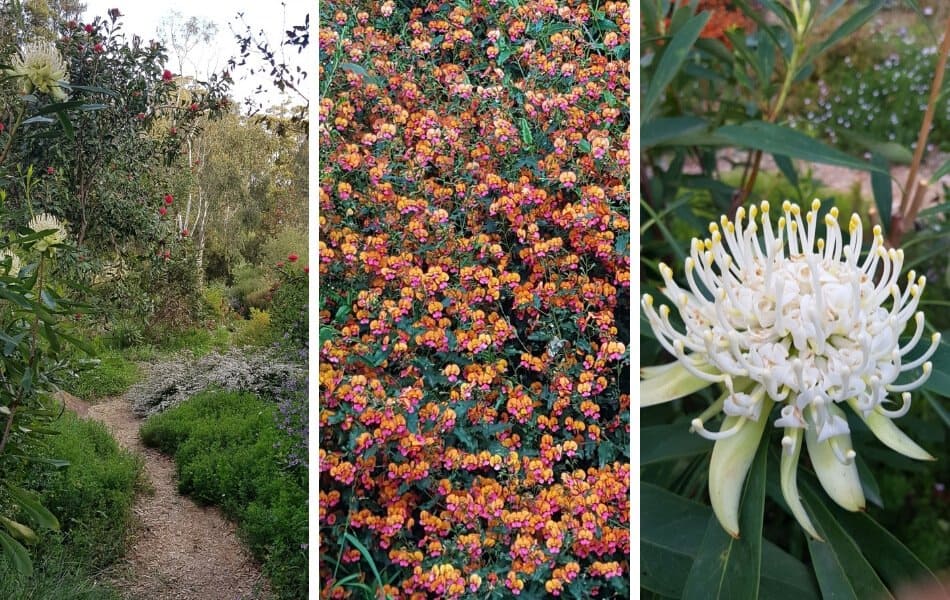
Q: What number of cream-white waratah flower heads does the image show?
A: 4